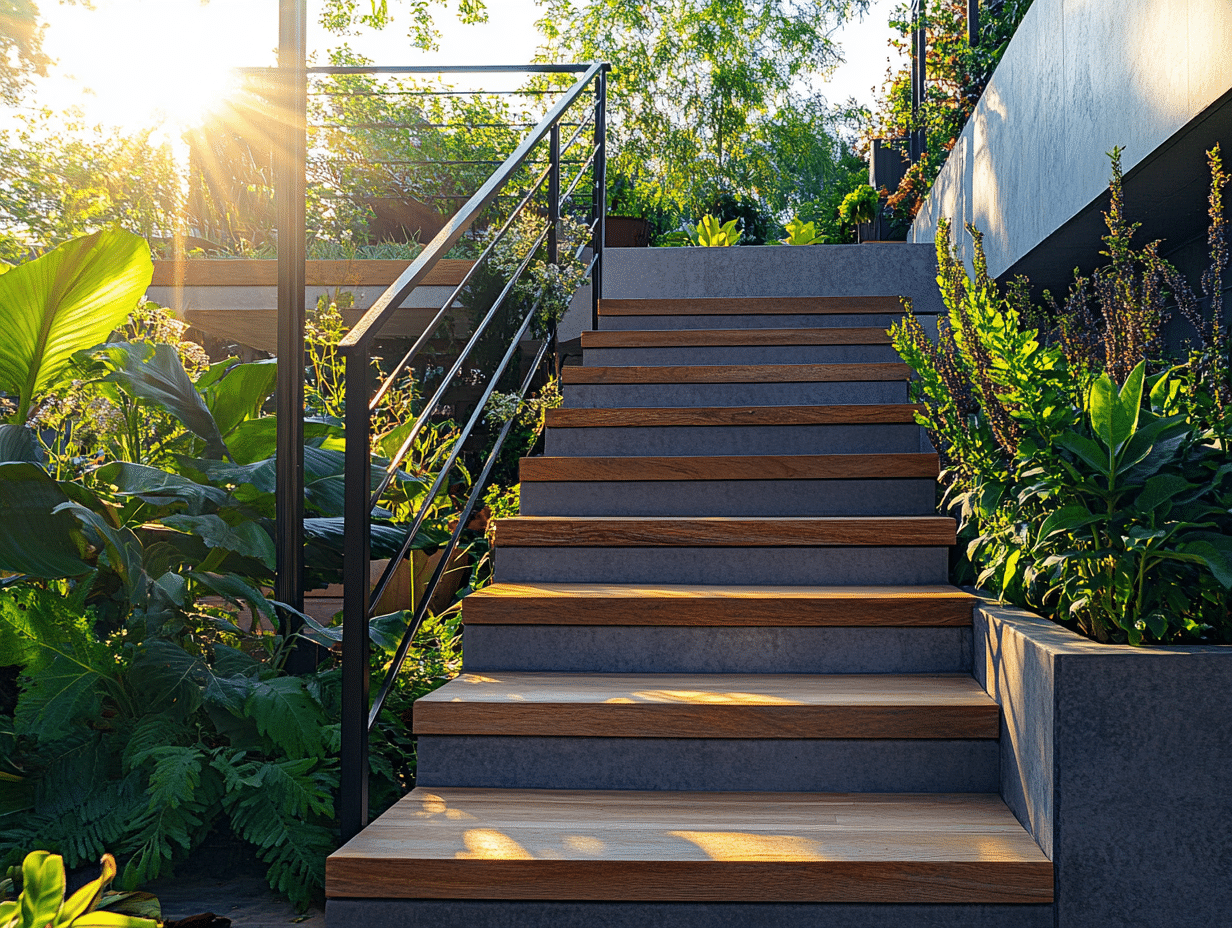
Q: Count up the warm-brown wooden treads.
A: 9